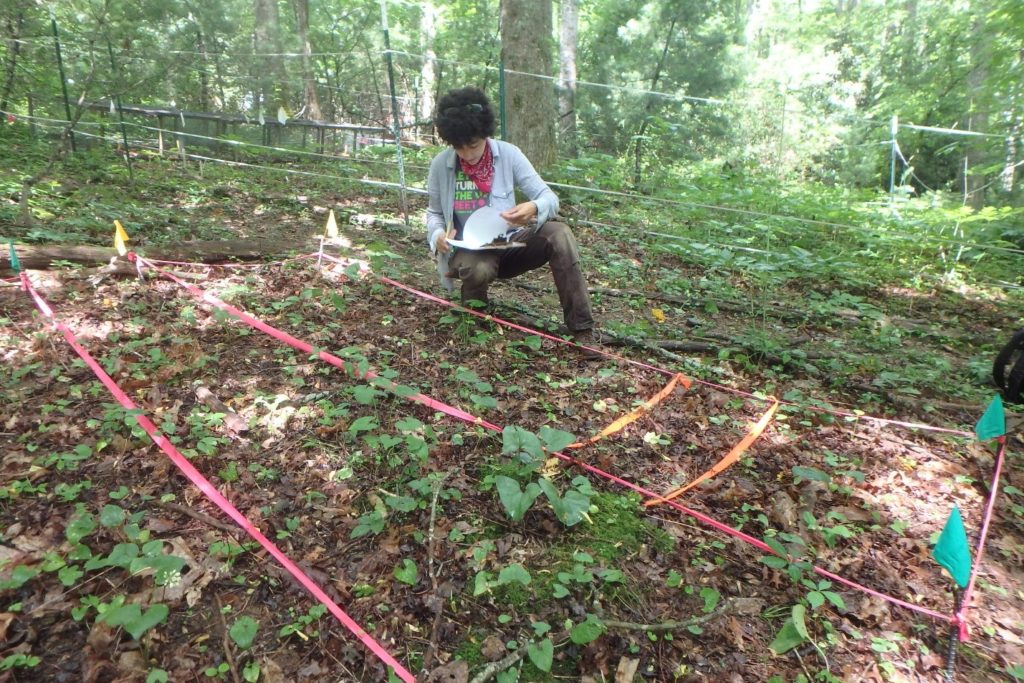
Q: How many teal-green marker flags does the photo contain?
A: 3